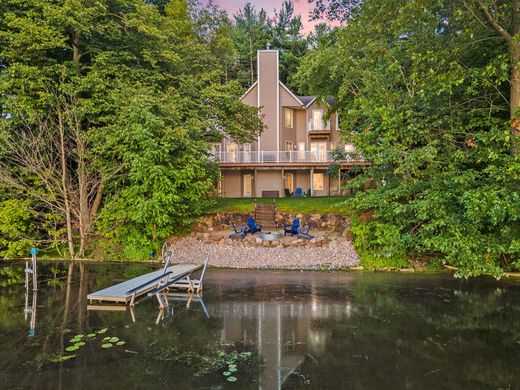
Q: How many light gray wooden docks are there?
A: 1